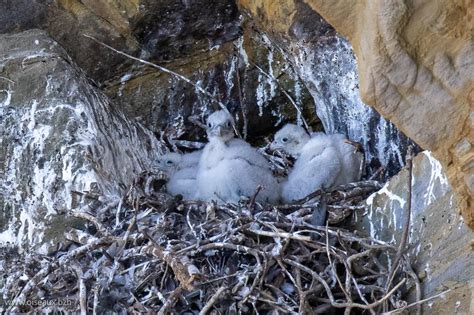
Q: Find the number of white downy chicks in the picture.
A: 3